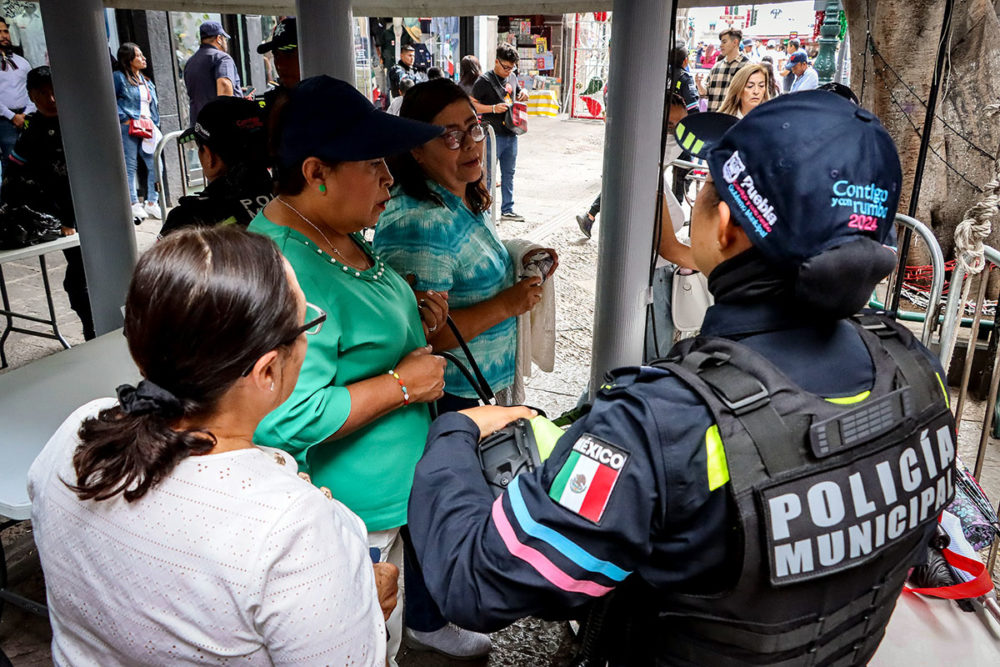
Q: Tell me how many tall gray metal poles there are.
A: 3